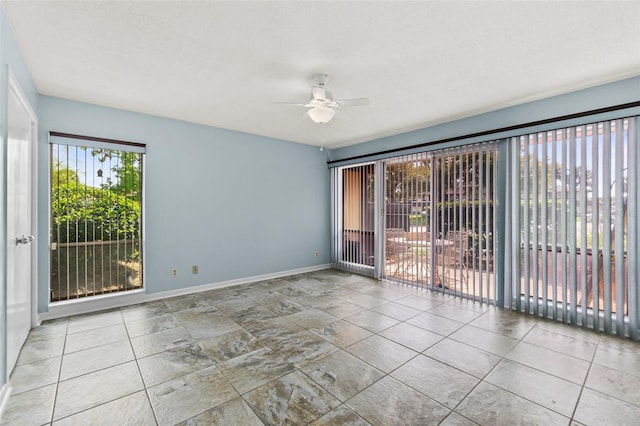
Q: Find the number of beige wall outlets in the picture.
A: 3